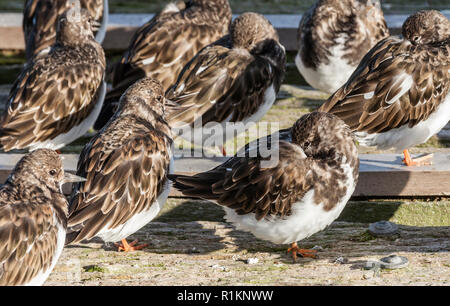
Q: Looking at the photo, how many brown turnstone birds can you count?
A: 9